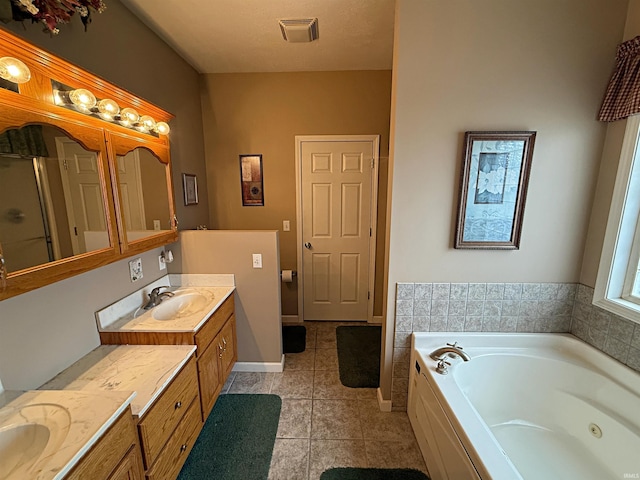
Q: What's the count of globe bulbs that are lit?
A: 6